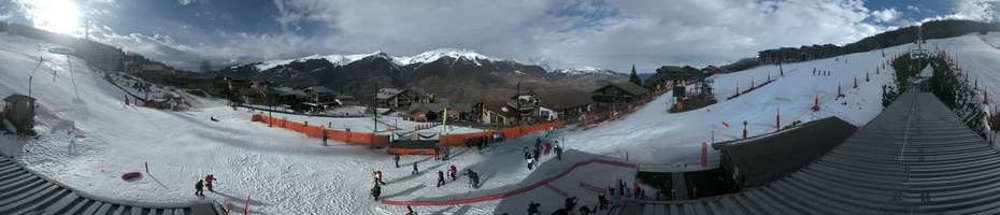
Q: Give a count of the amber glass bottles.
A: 0